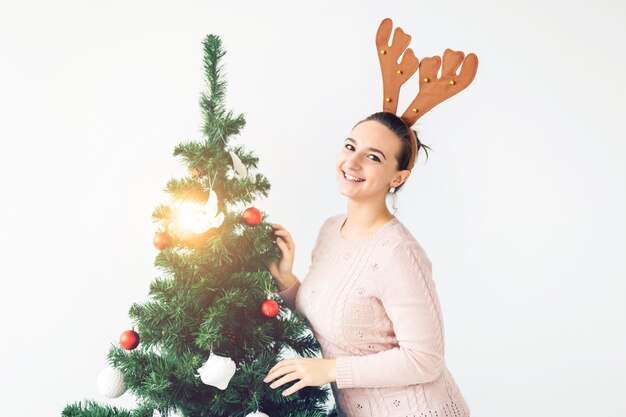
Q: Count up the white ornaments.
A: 5